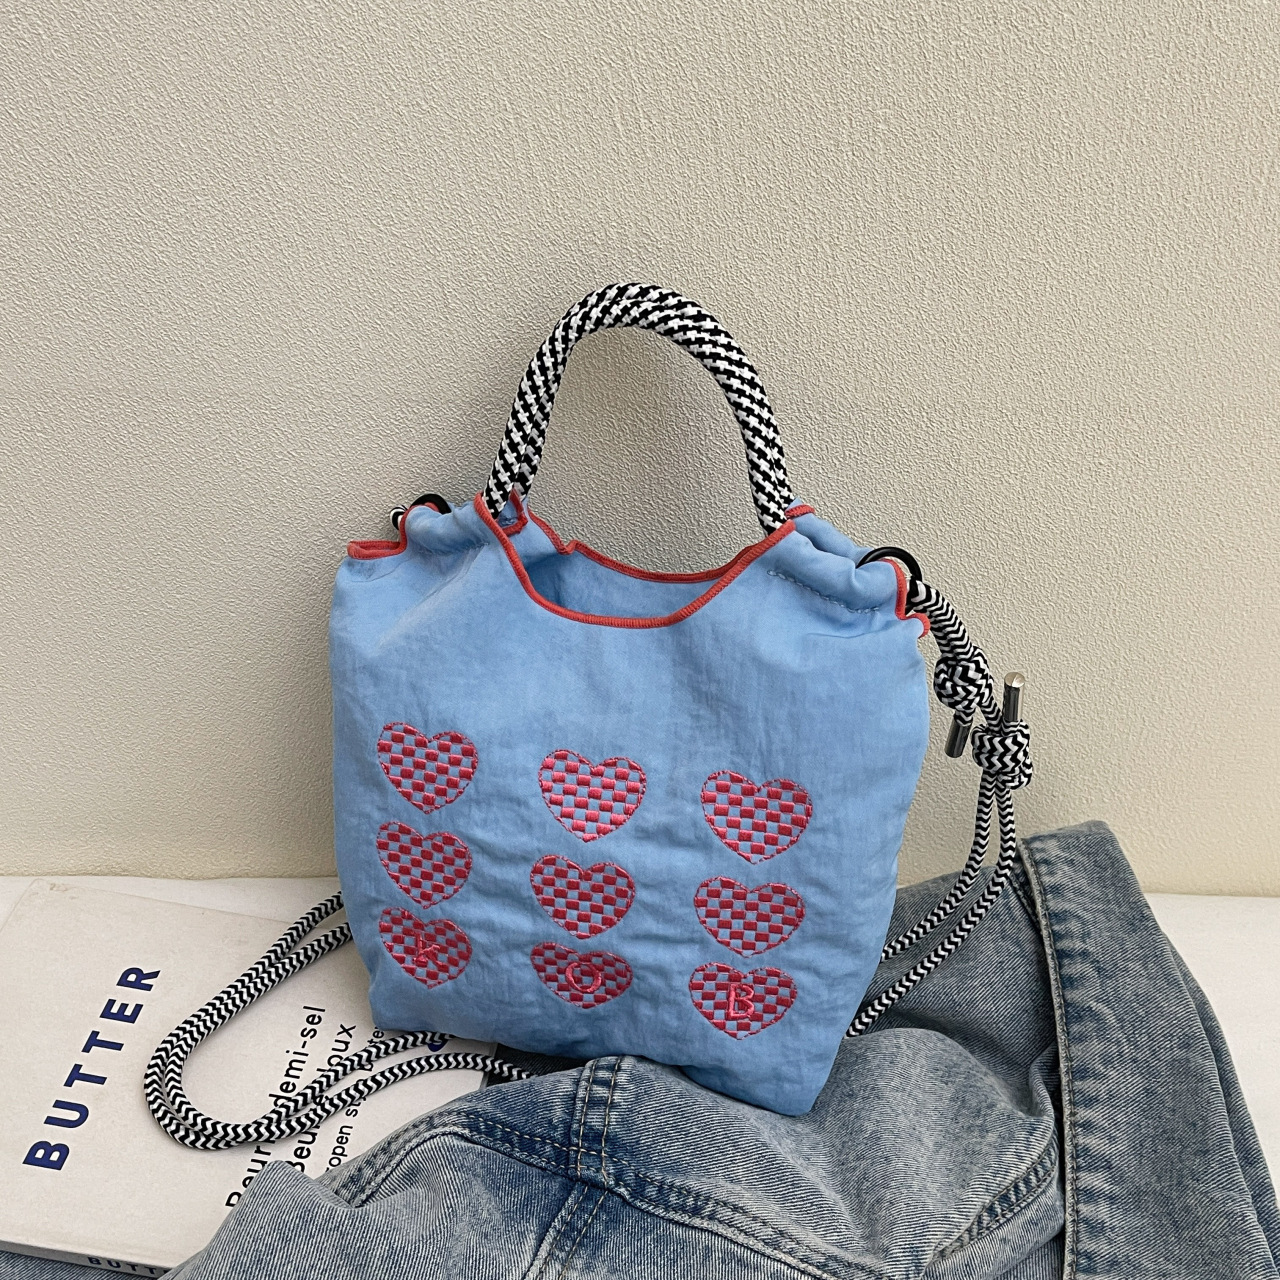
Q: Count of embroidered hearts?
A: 9